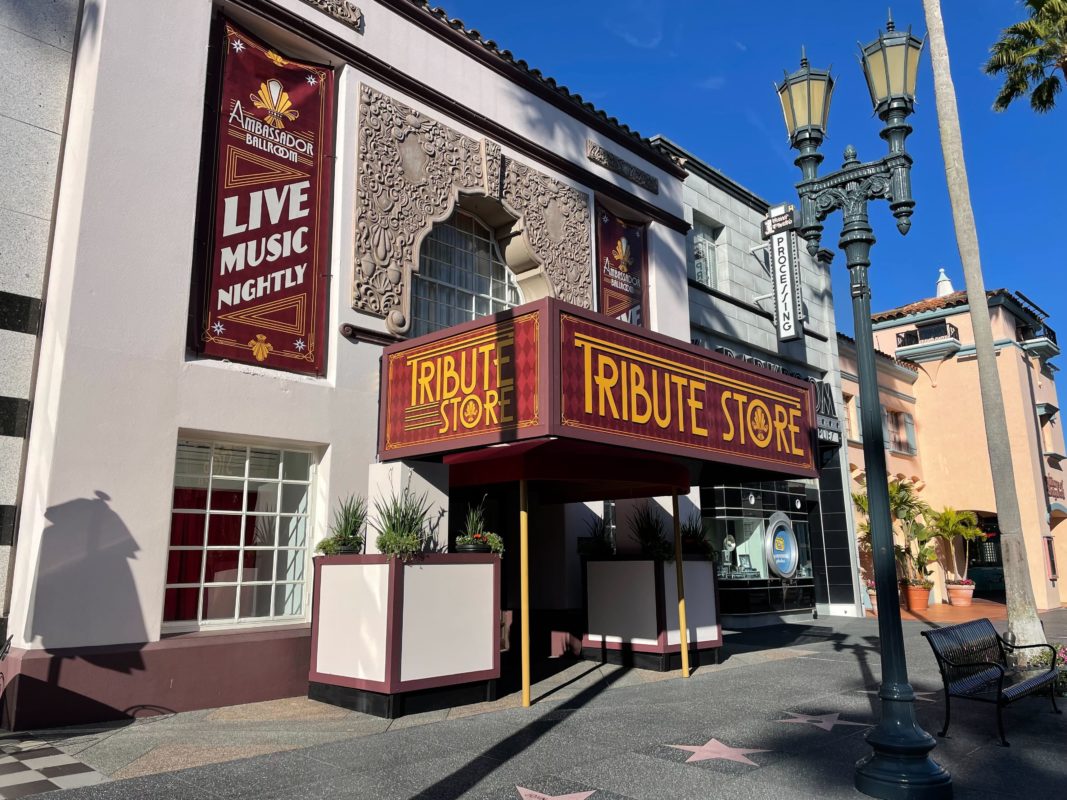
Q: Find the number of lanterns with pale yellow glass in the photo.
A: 2